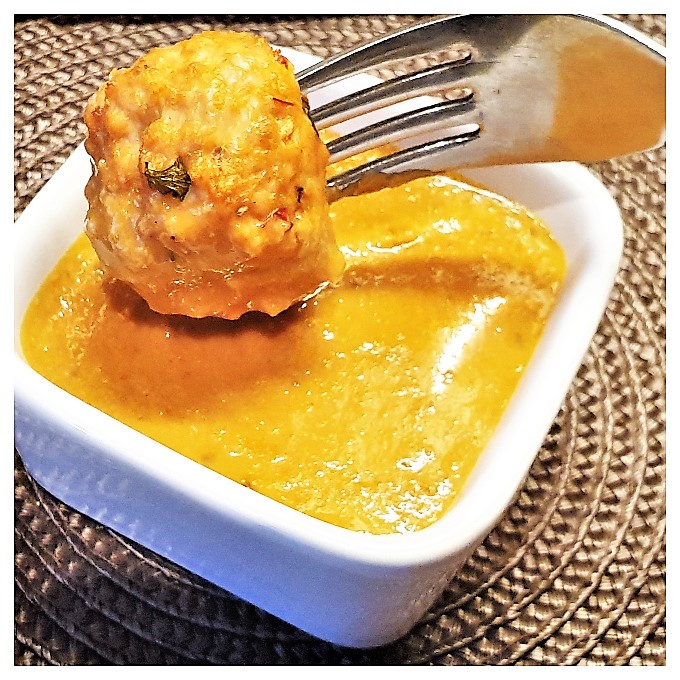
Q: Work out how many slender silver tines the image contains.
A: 4